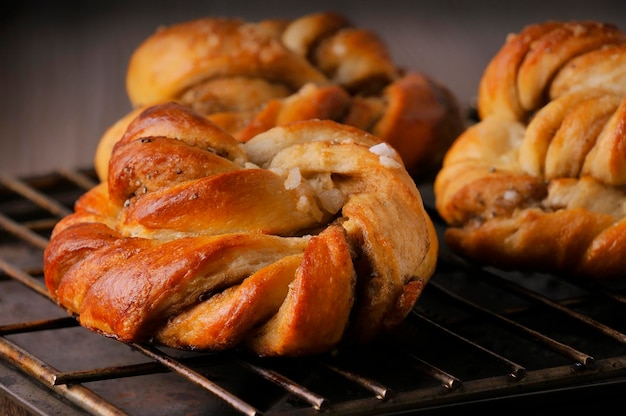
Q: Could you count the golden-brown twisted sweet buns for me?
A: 3